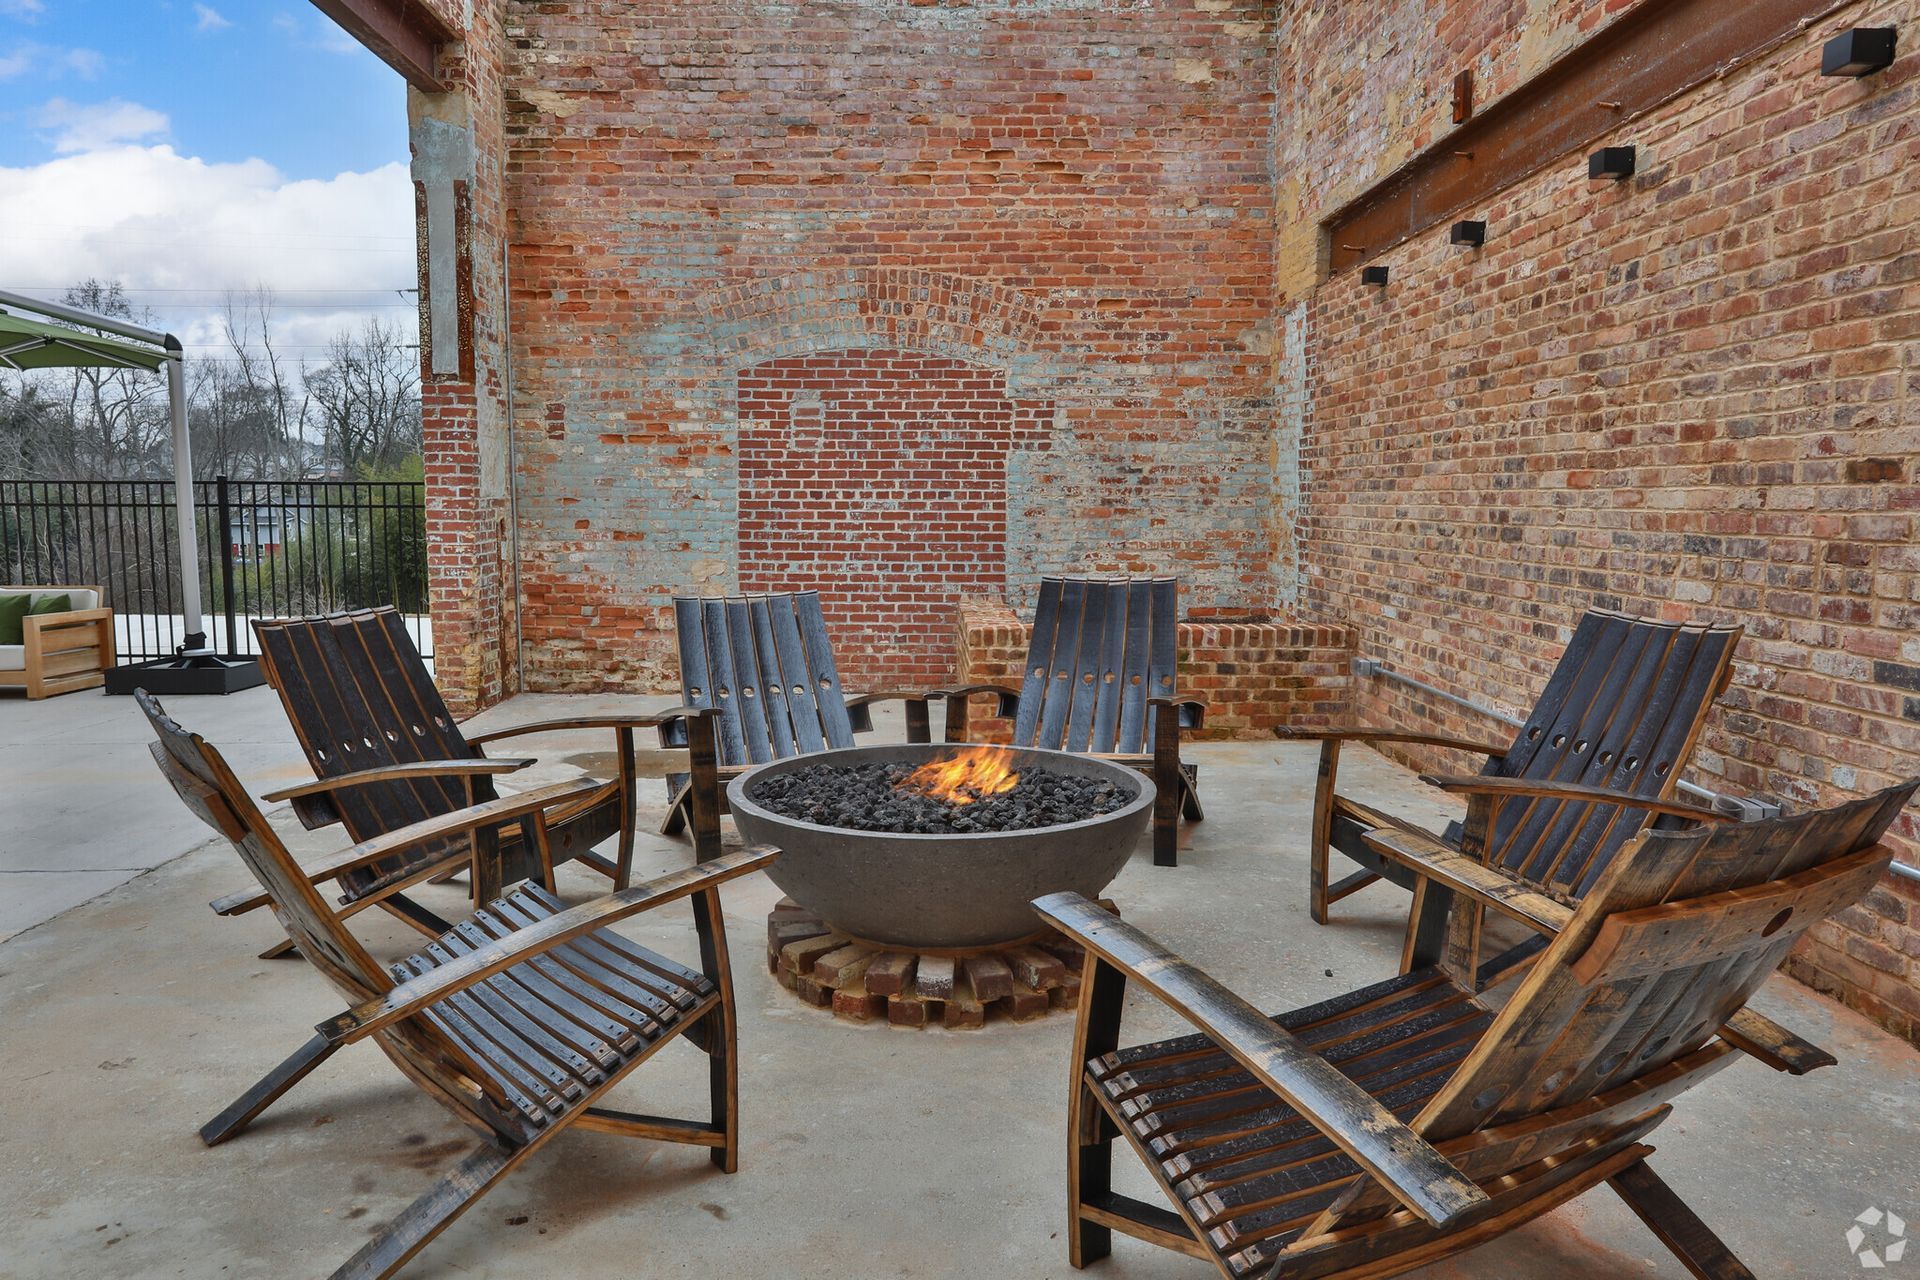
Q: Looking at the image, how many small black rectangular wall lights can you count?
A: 4